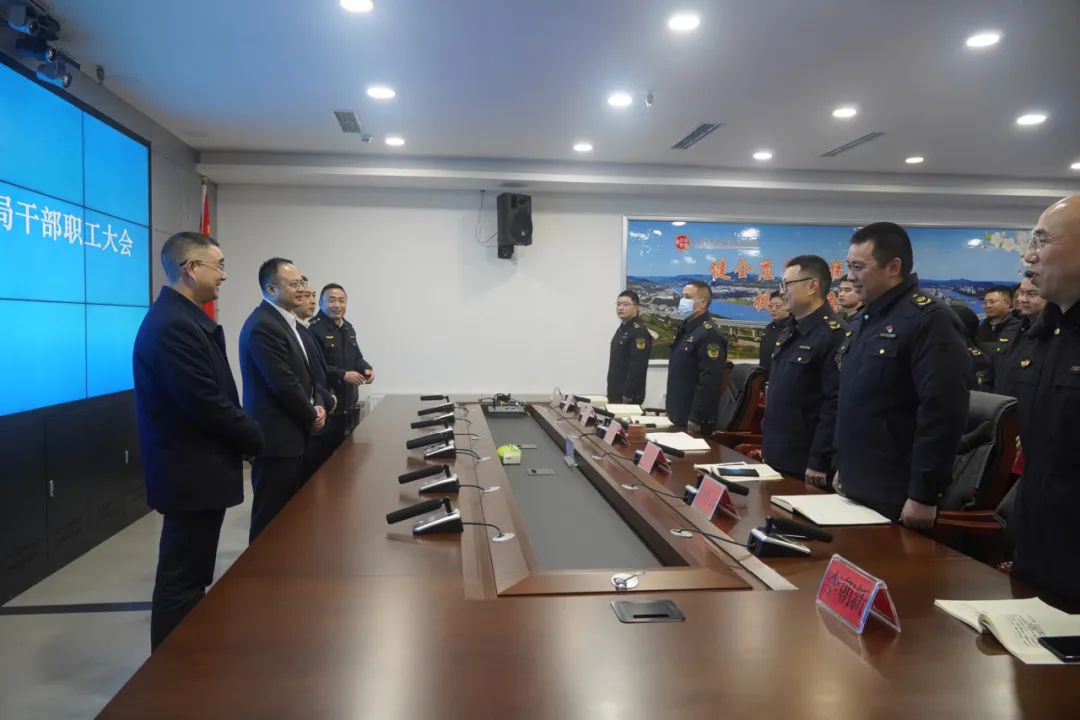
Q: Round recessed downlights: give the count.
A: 12